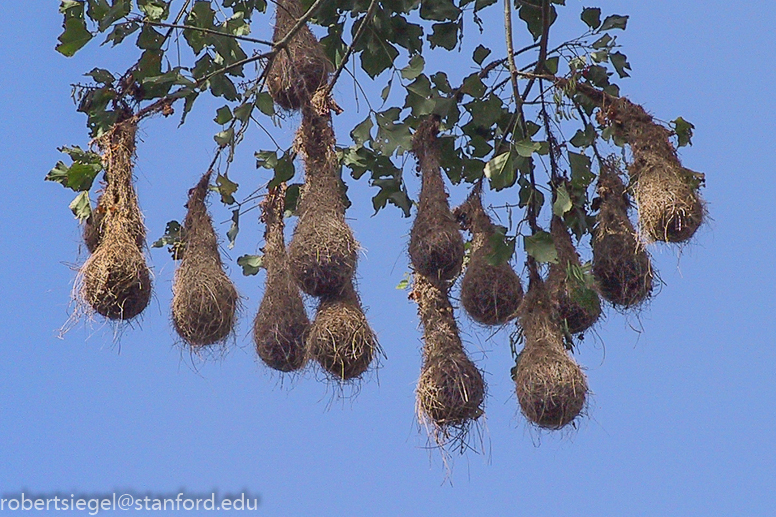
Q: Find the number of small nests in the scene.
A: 14